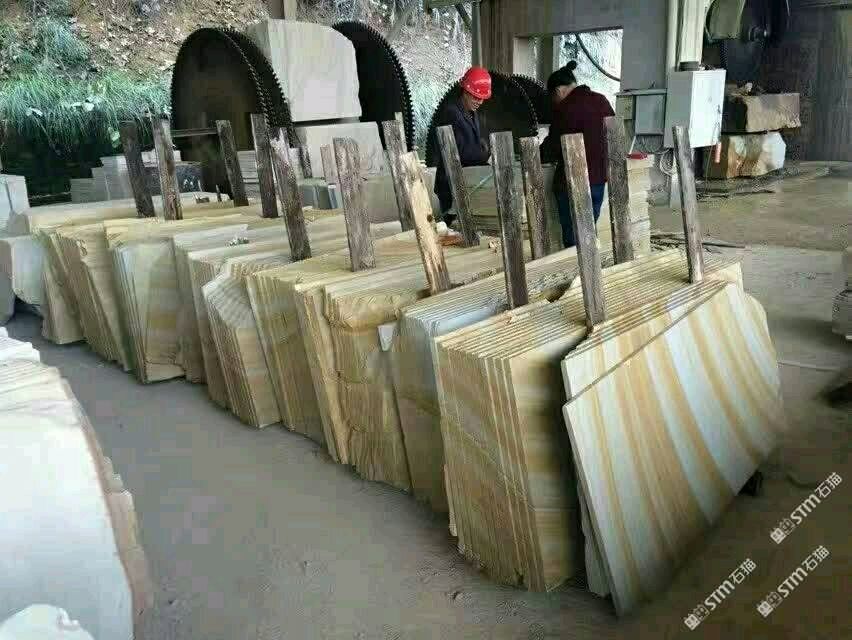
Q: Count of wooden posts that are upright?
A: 14